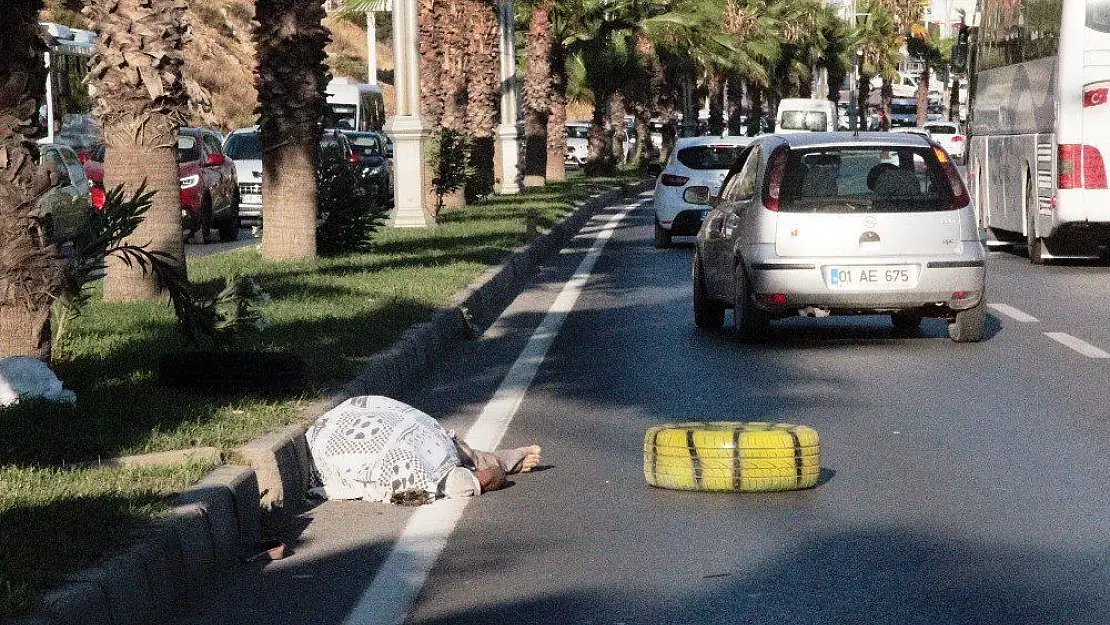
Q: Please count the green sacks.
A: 0